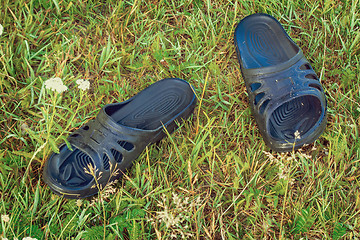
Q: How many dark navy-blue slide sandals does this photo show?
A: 2